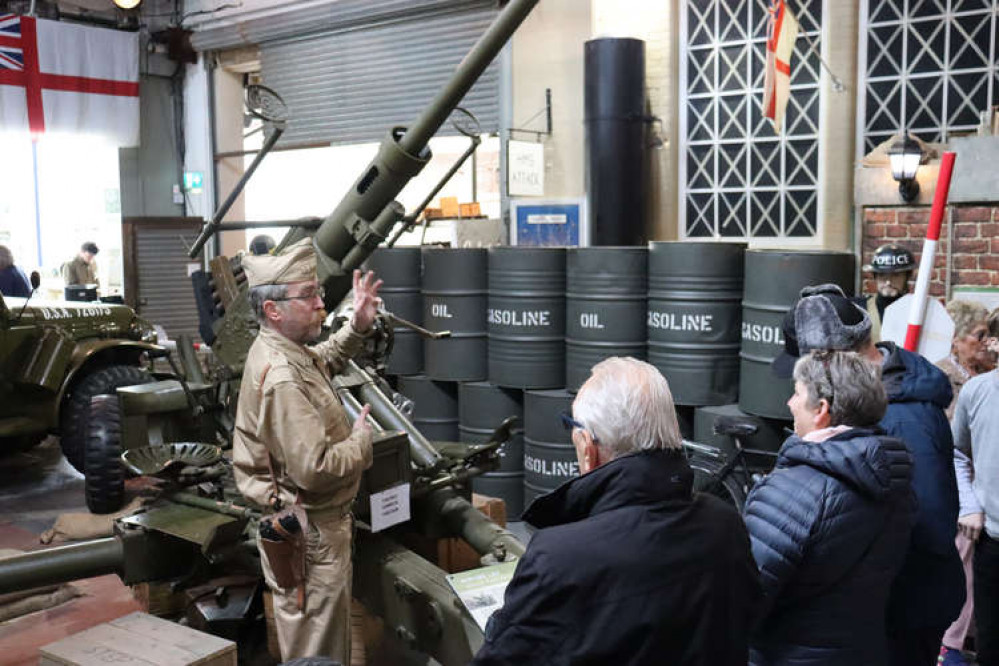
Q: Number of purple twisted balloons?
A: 0